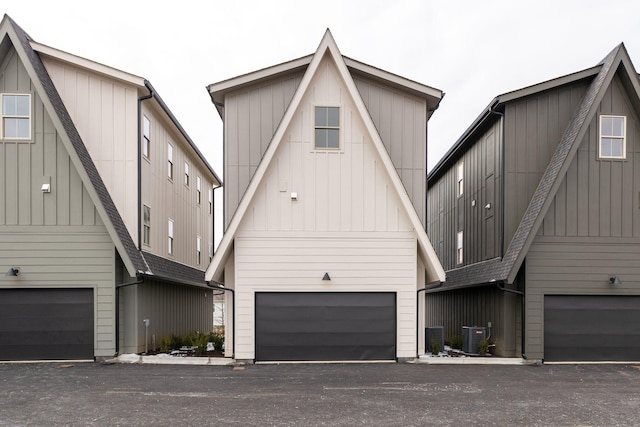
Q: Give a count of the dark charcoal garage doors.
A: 3